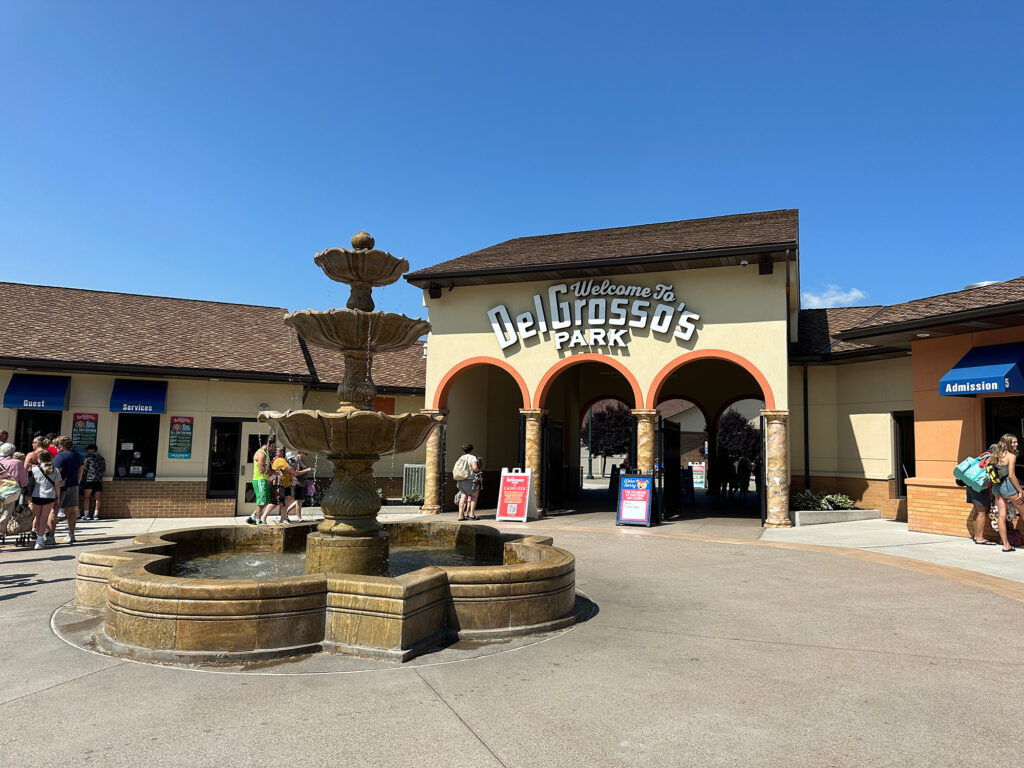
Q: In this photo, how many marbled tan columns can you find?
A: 4